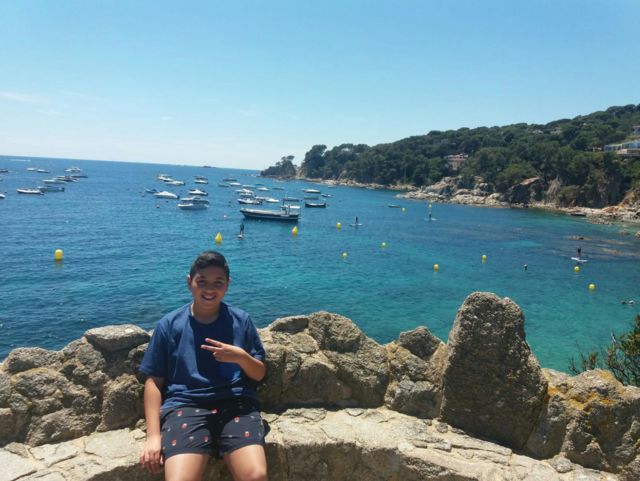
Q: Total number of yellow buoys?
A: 12